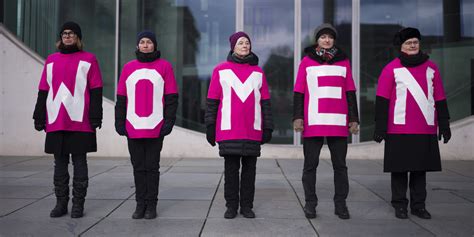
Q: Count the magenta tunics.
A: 5